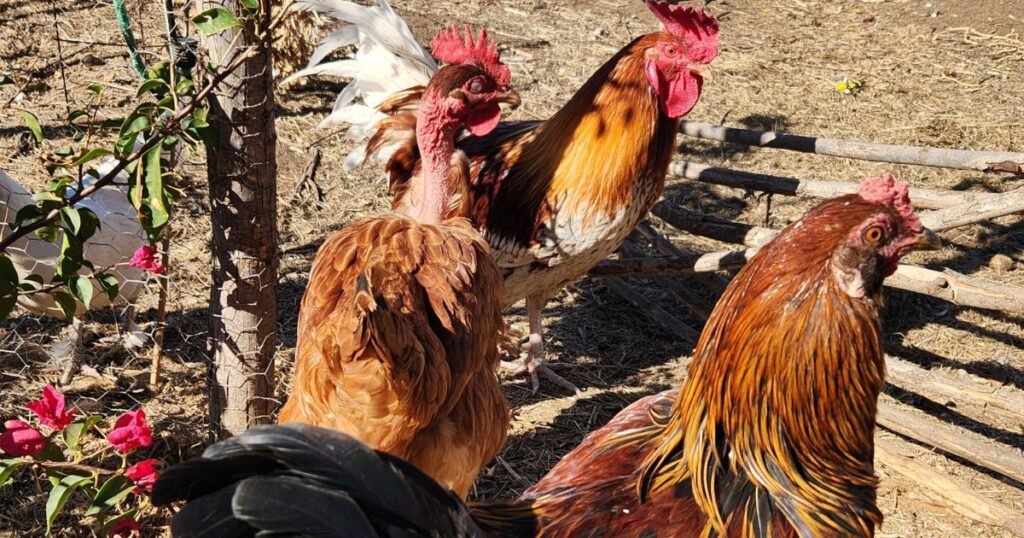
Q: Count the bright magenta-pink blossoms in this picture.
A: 6